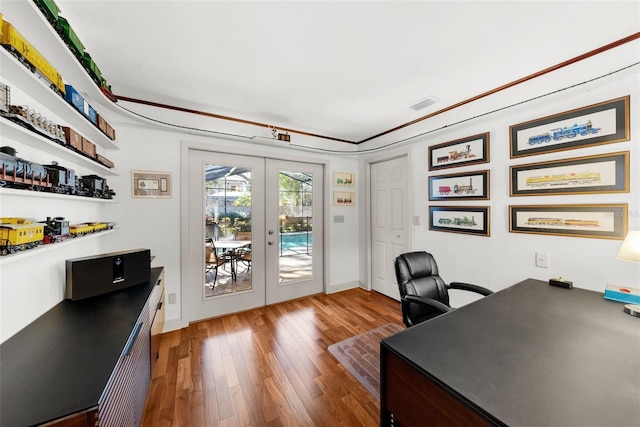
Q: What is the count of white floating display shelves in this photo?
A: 5